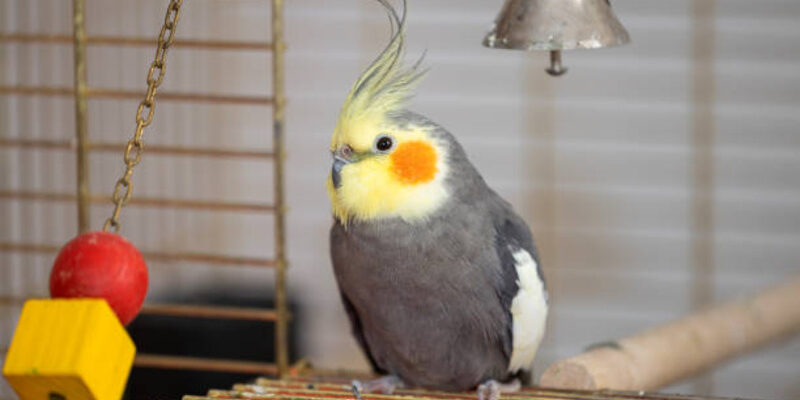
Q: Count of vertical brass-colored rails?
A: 2